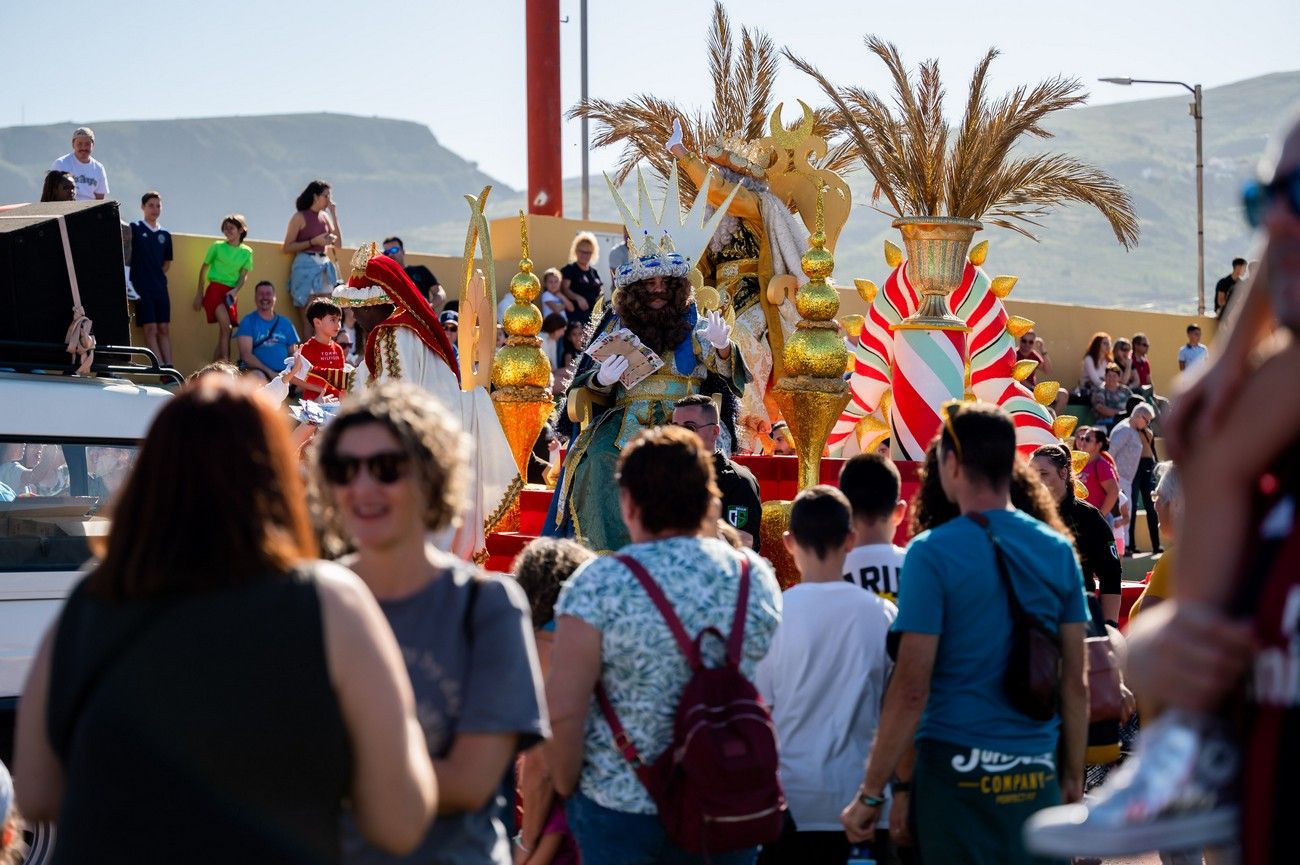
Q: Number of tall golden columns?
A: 2